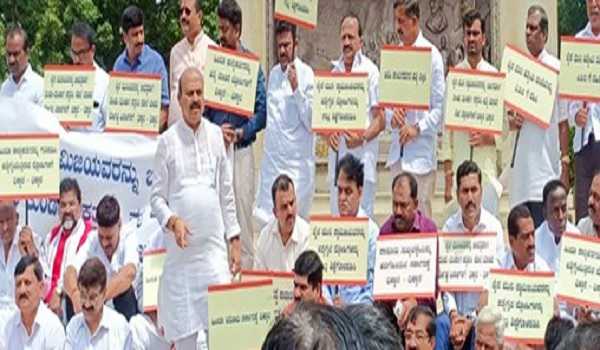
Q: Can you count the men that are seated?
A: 15